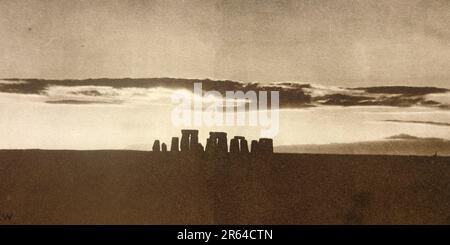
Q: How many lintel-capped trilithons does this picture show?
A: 3